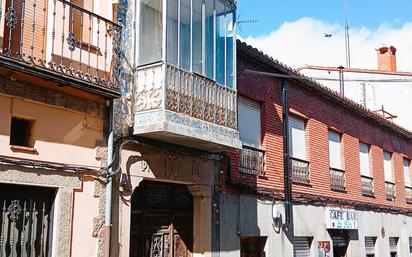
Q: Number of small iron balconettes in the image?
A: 6